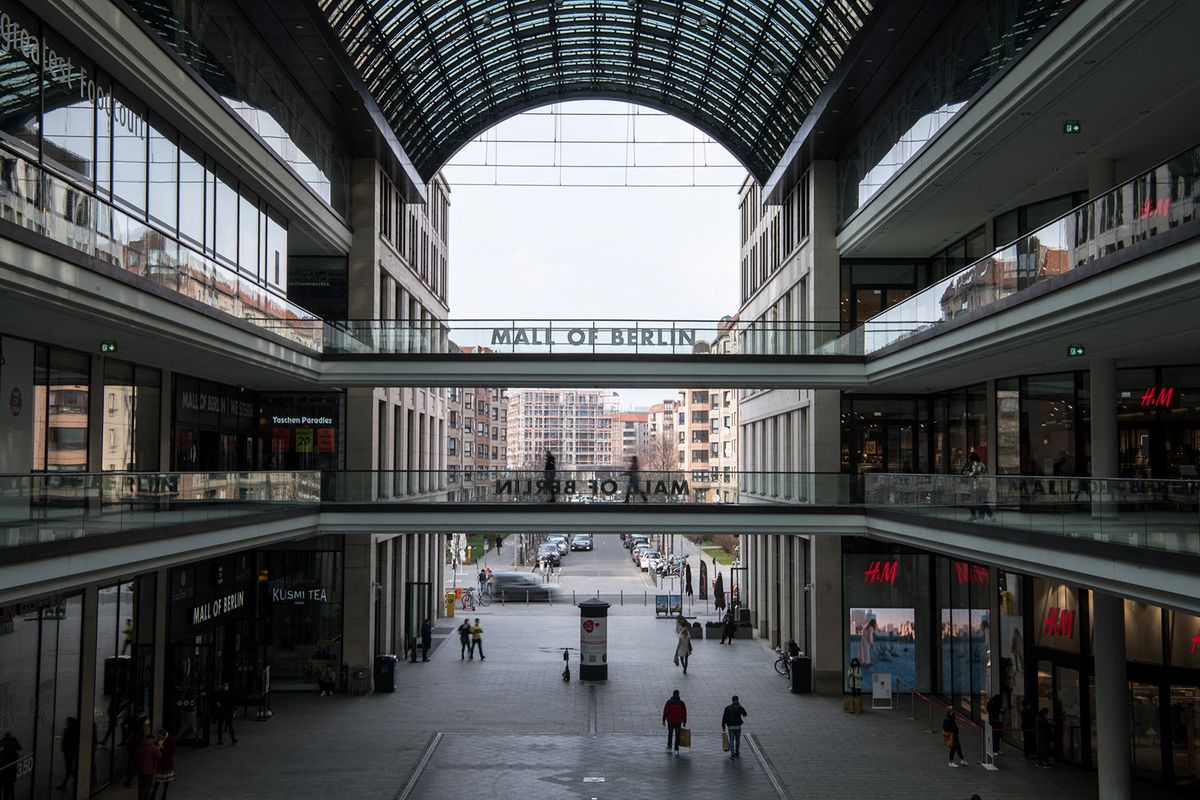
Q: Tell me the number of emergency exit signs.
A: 3